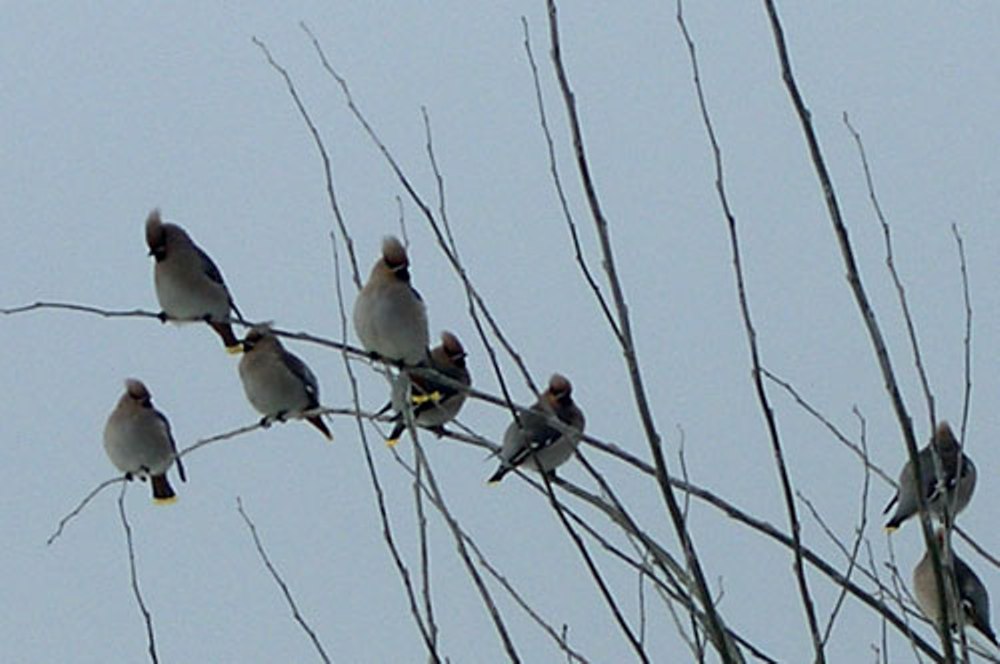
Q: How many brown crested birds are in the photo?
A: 8